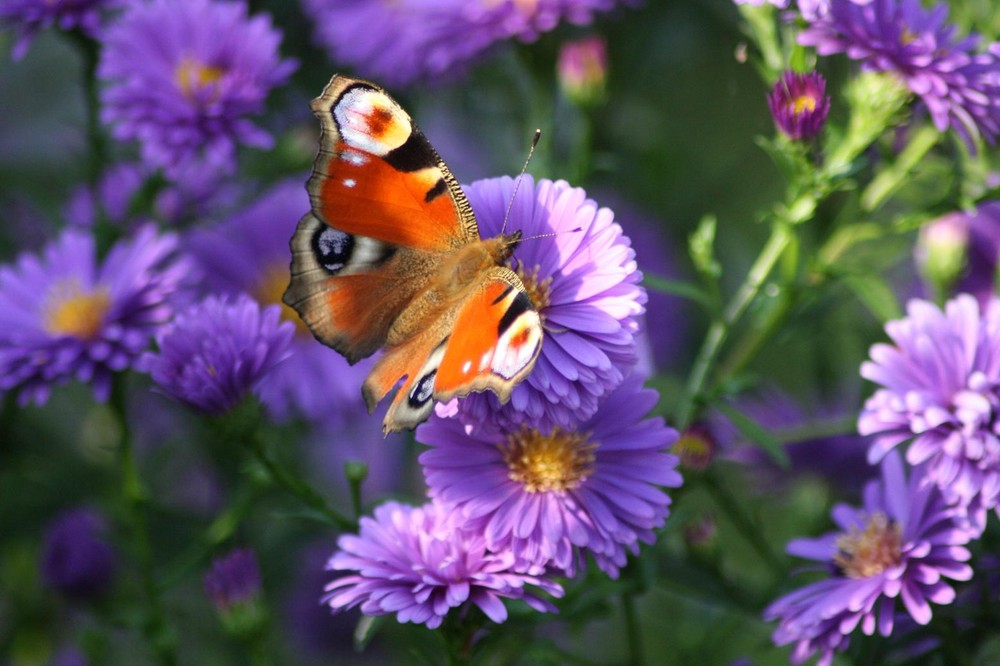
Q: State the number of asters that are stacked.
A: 3